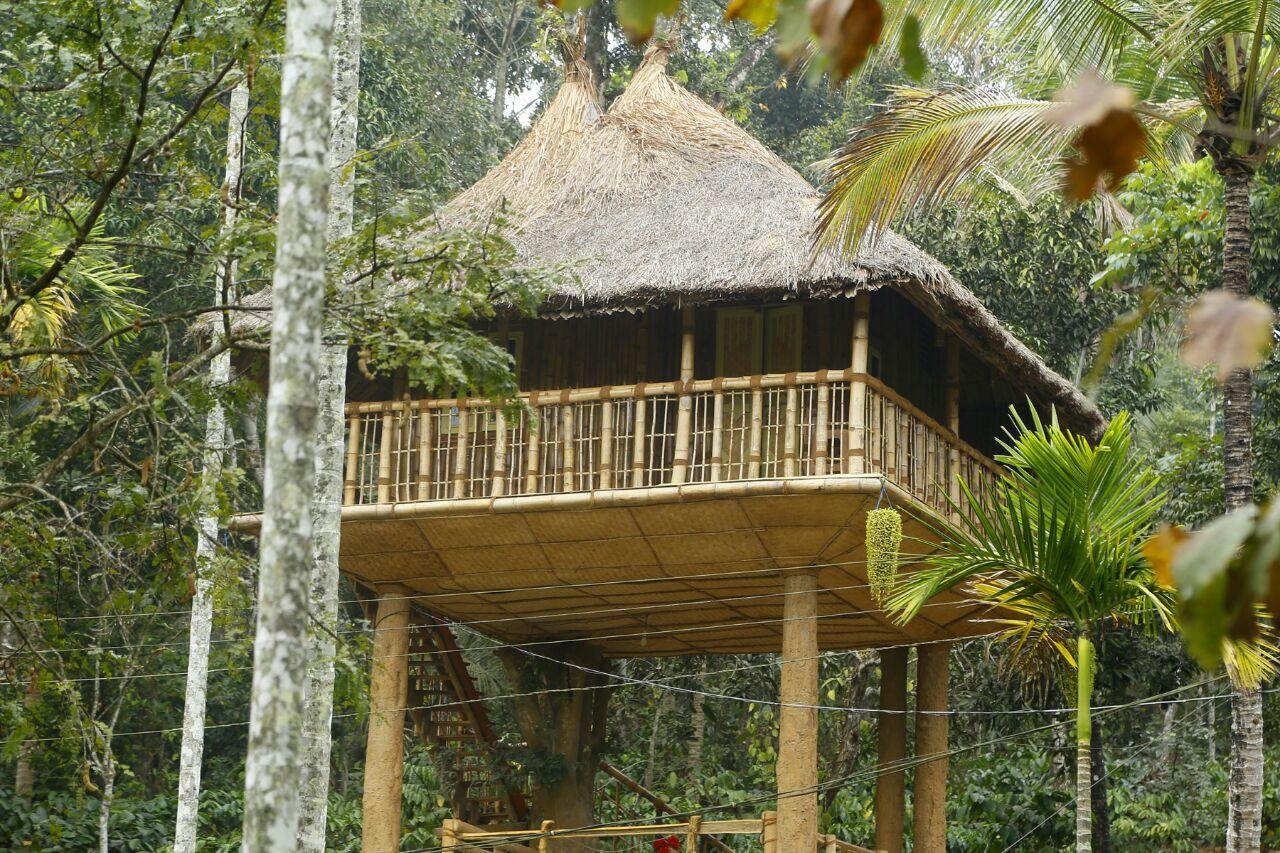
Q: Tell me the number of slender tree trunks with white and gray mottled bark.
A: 3